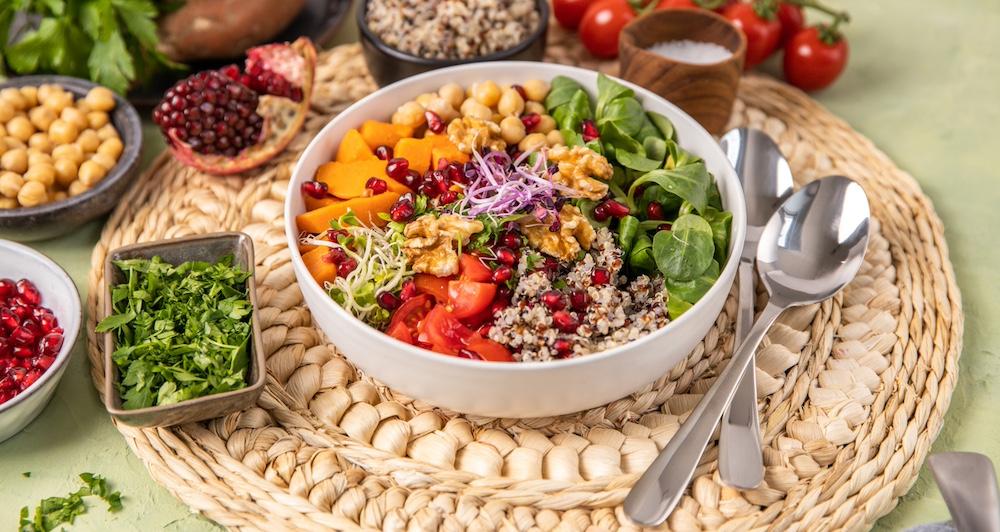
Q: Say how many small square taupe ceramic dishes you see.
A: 1